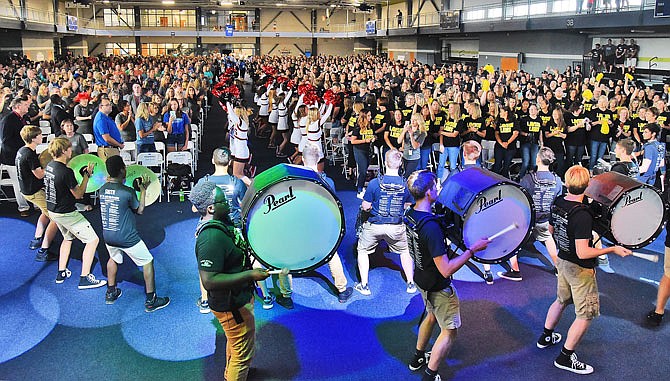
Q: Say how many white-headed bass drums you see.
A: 3